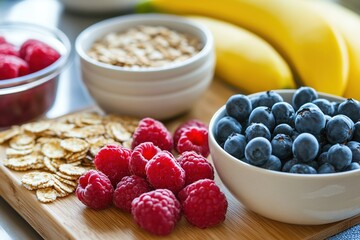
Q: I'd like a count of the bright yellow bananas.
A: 3